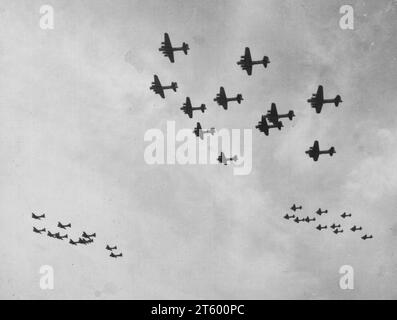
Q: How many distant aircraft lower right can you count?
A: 11